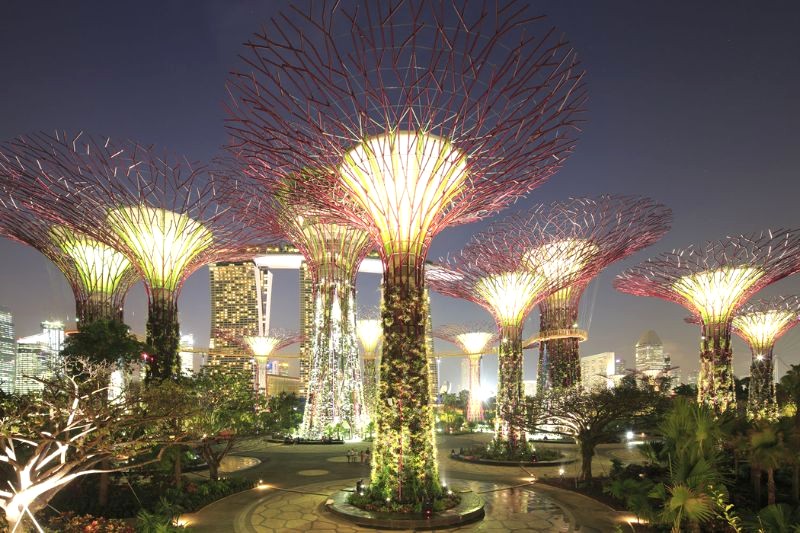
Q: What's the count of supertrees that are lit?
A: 11